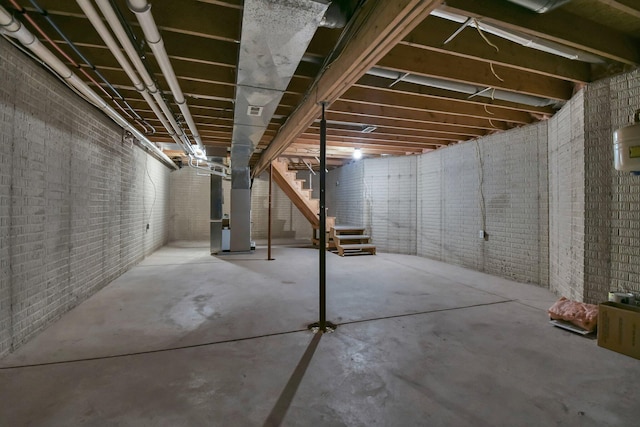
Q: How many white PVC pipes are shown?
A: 4